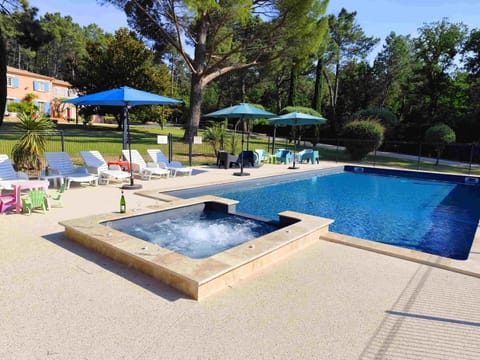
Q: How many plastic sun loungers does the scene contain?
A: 5